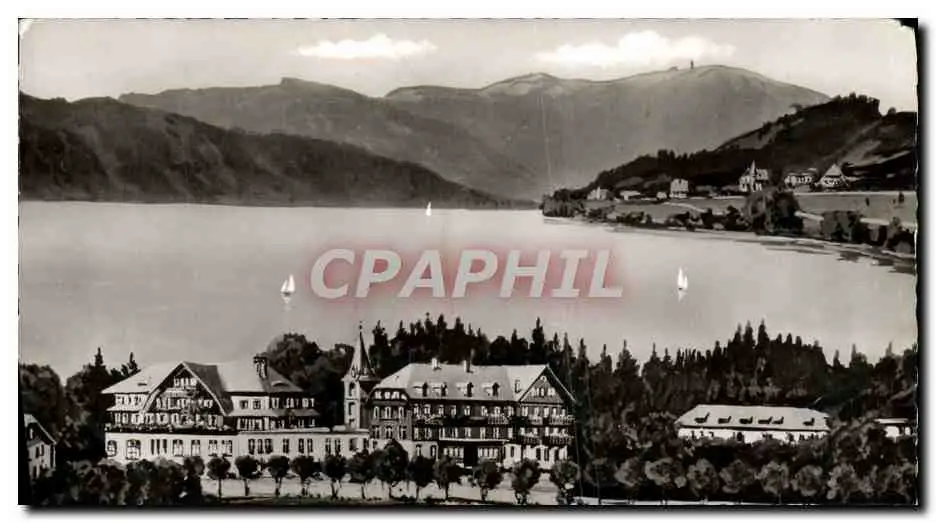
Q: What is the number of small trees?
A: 12